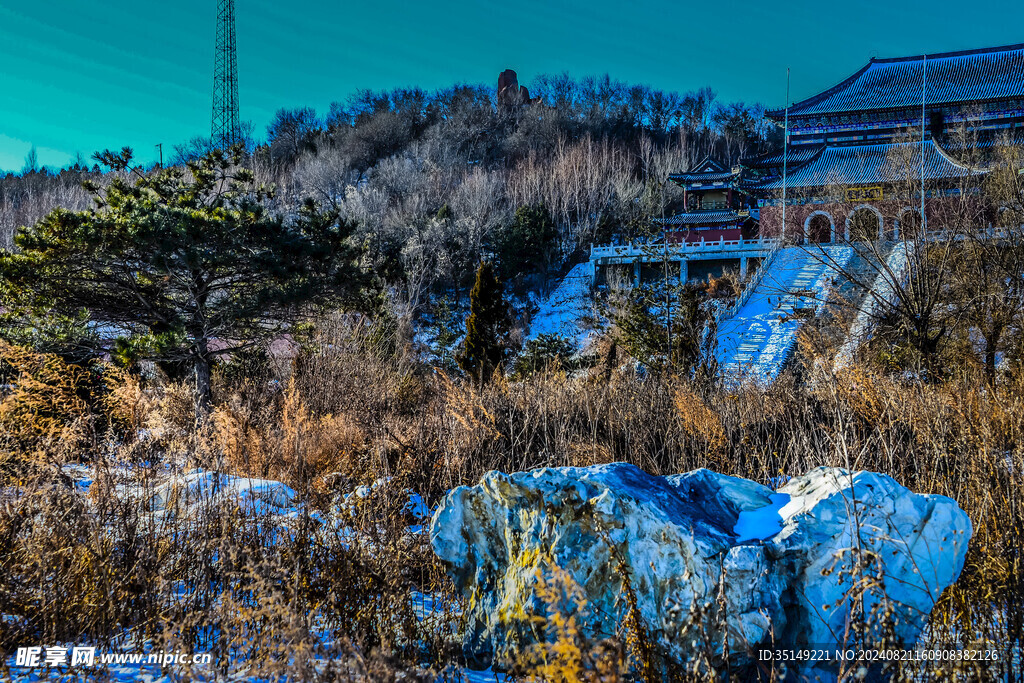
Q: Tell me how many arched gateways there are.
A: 3